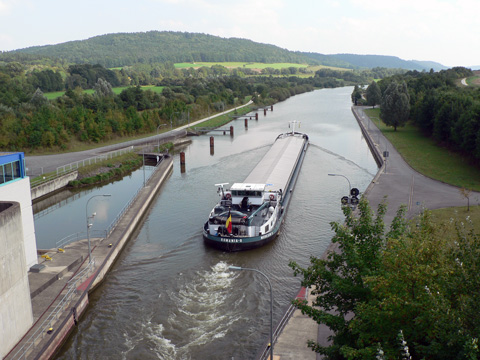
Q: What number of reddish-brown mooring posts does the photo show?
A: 7